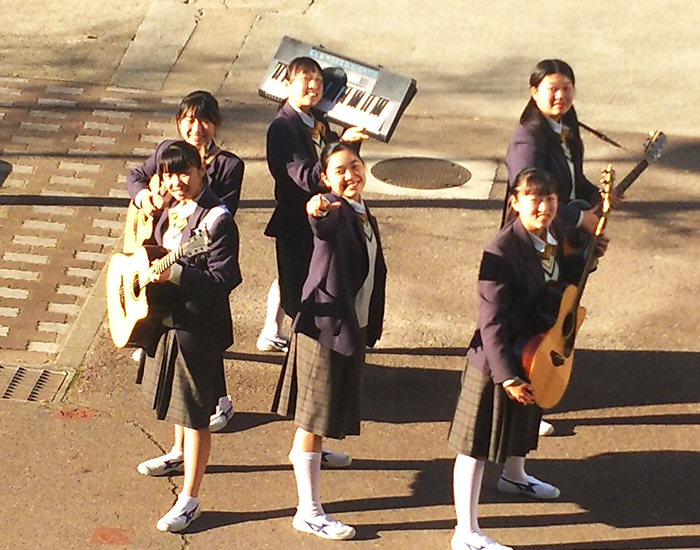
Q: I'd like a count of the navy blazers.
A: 6